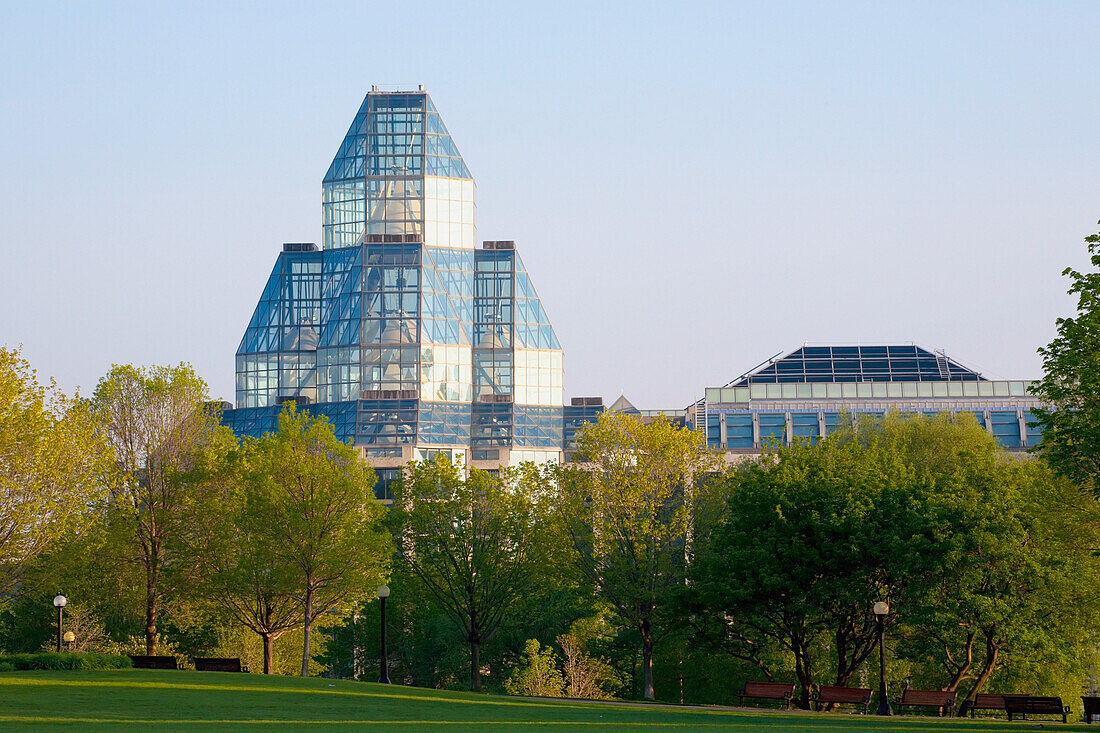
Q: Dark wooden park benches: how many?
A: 8